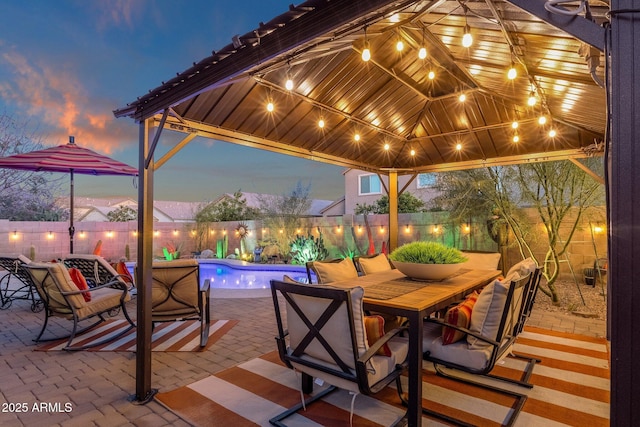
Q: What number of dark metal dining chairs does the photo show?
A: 6